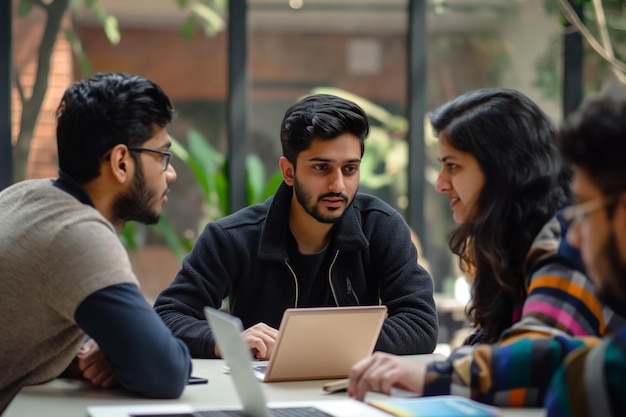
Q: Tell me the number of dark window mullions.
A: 4